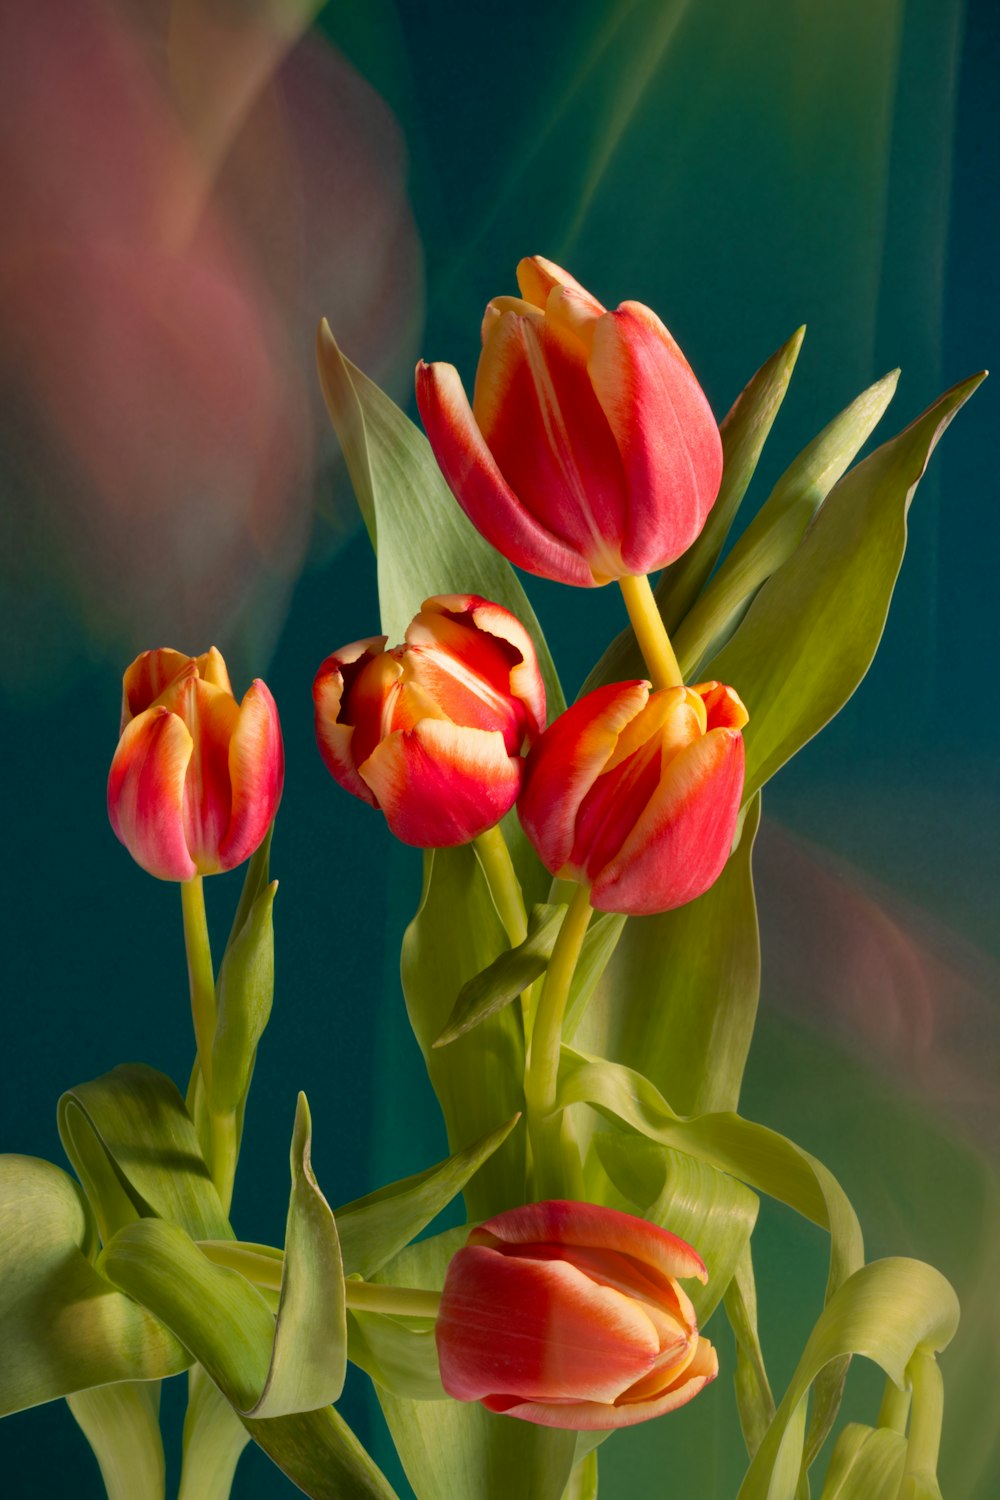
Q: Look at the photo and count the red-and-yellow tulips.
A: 5